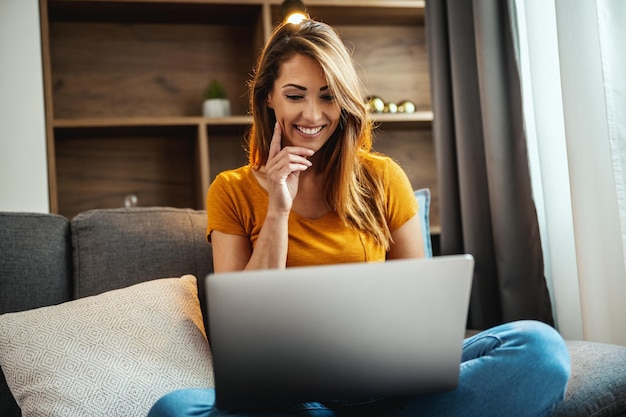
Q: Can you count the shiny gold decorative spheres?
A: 3